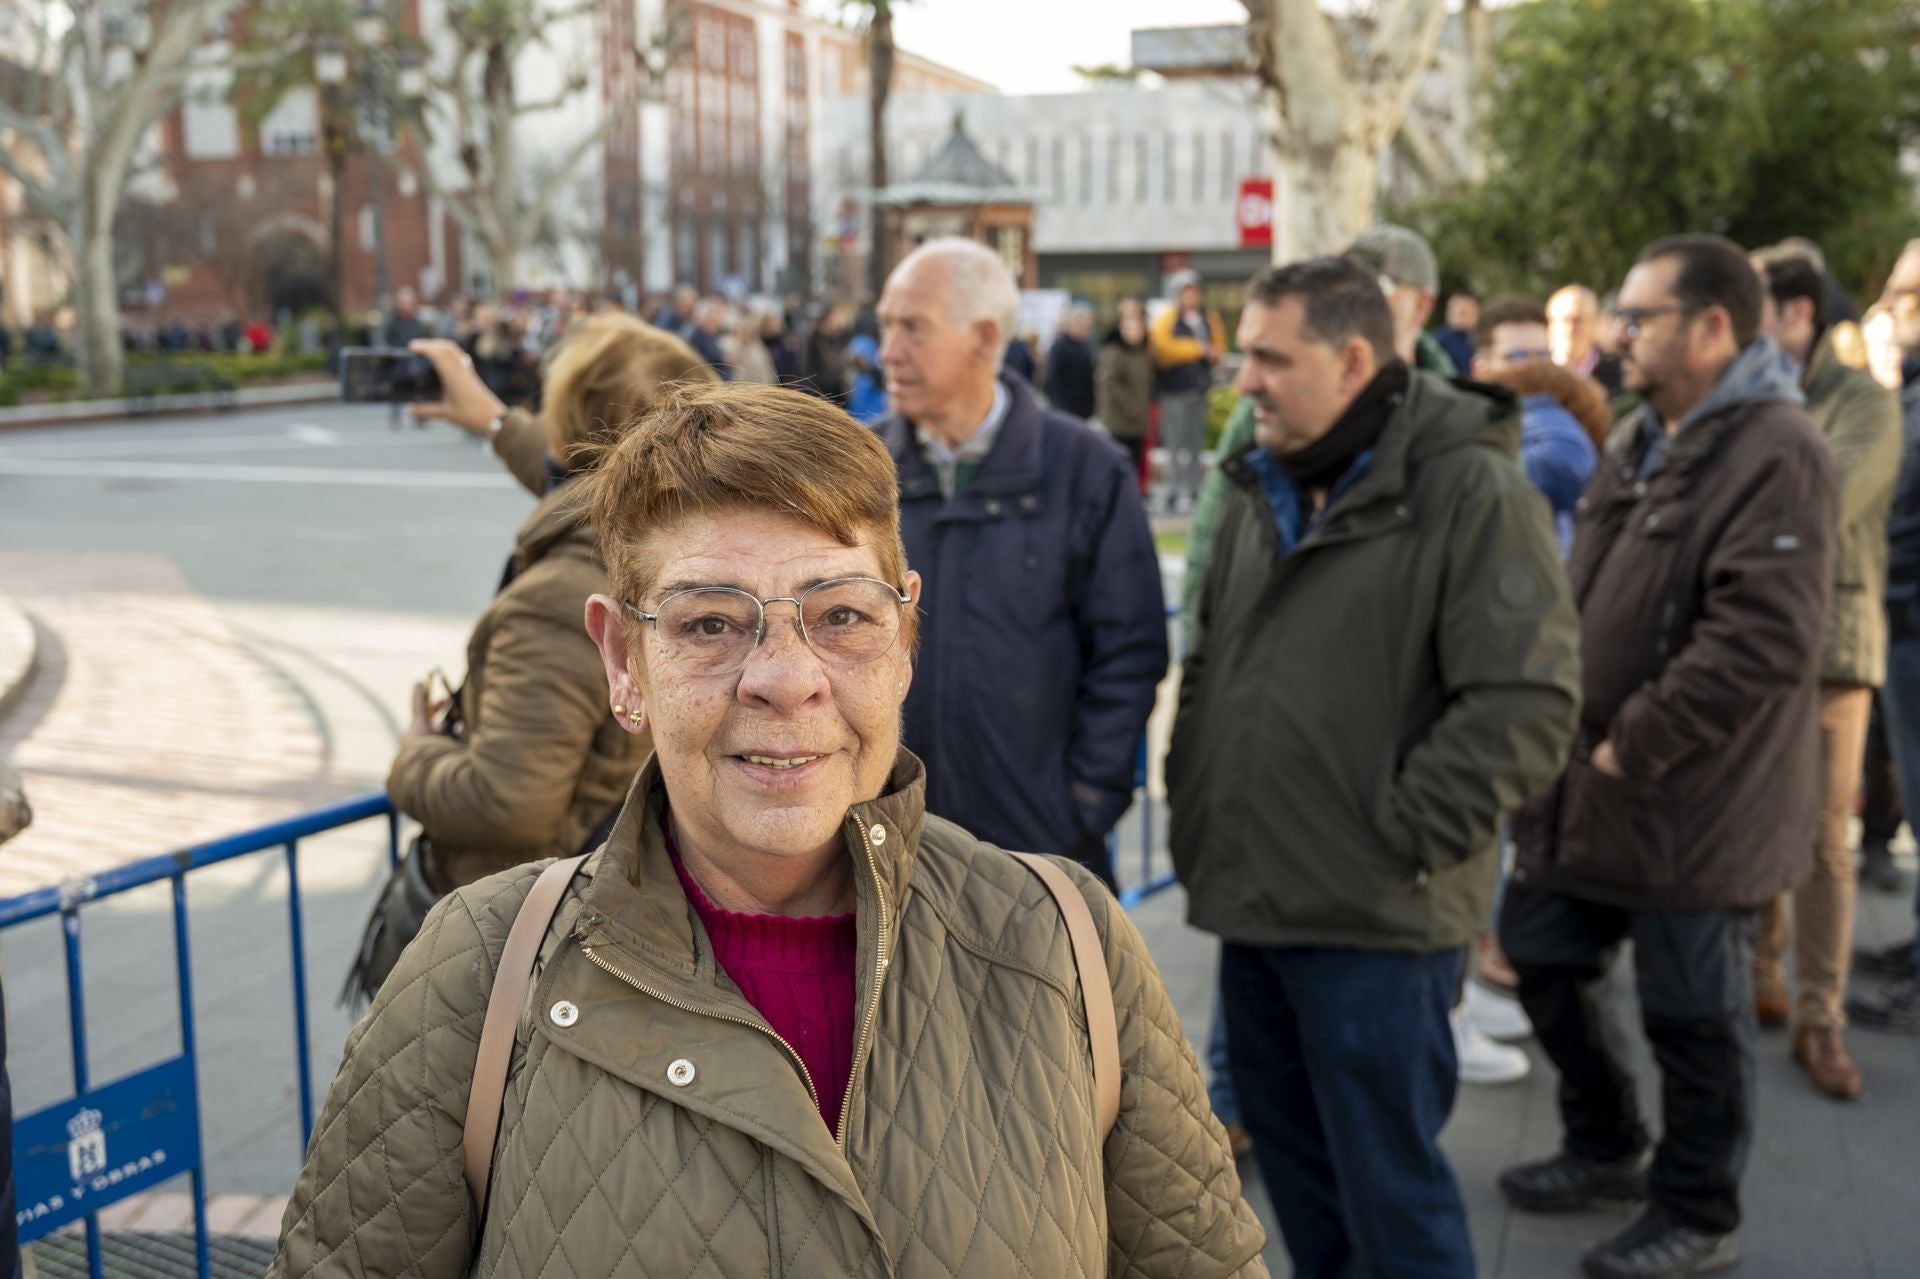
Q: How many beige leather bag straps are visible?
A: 2